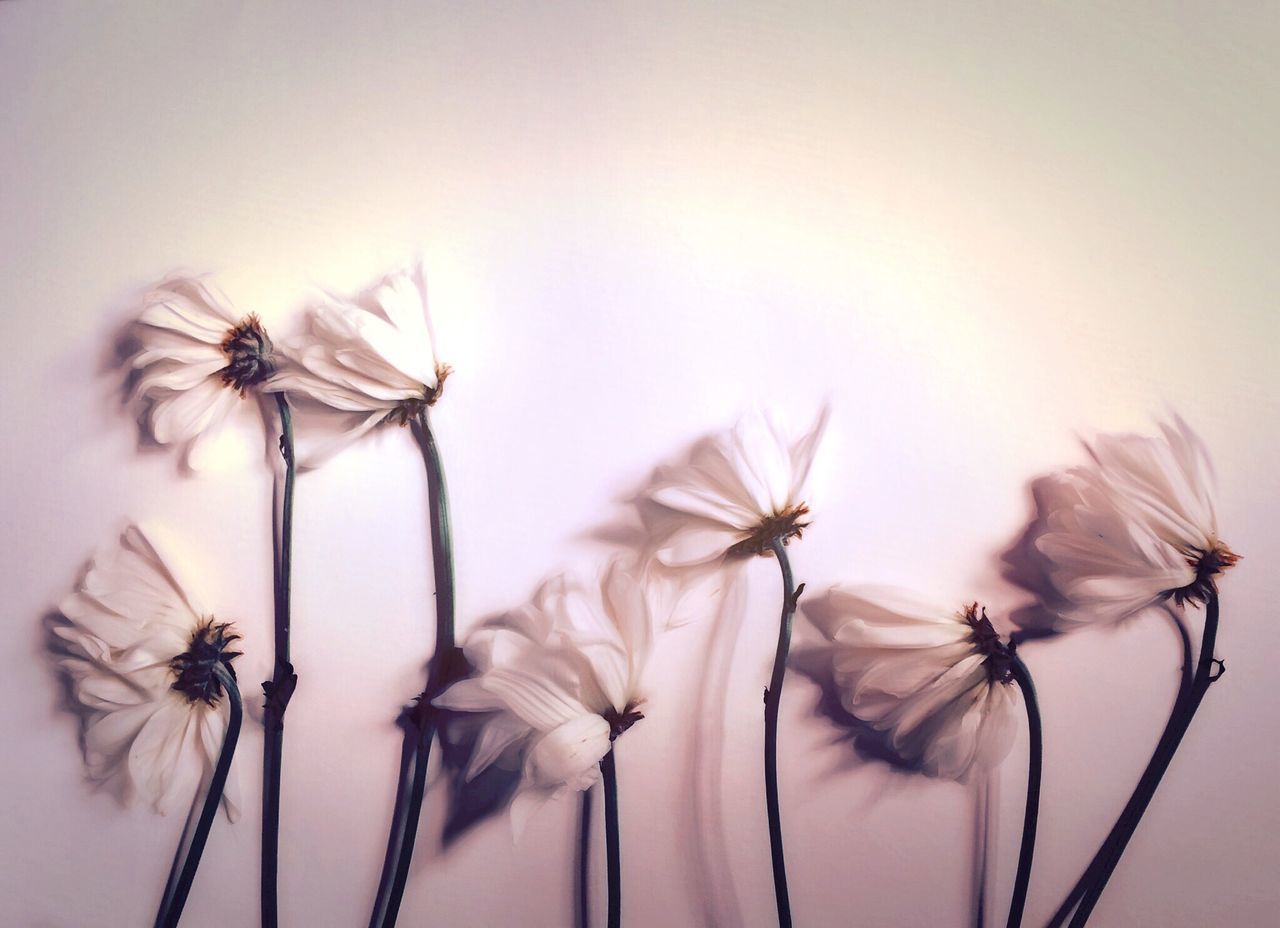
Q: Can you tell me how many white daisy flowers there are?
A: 7